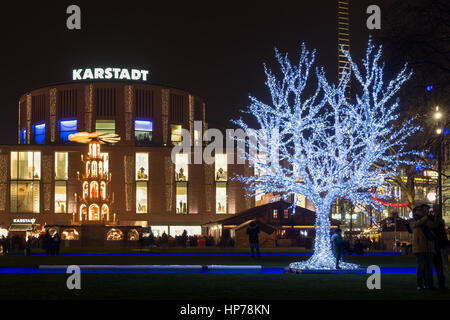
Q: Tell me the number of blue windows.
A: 4